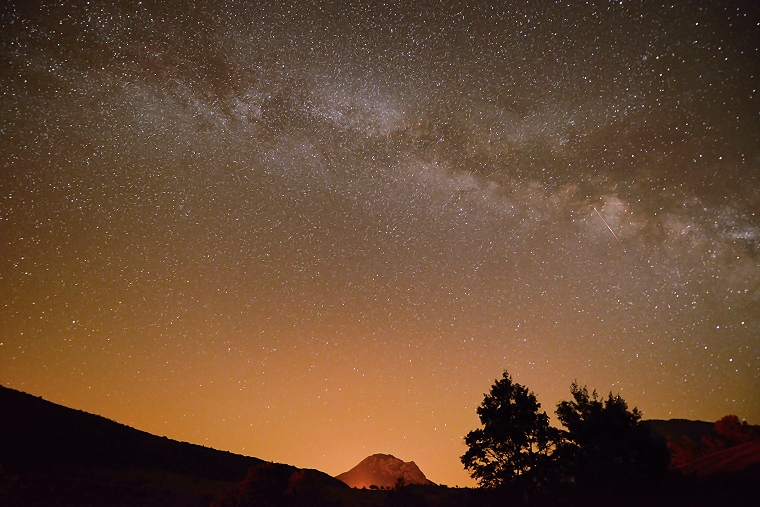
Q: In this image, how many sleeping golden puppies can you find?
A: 0